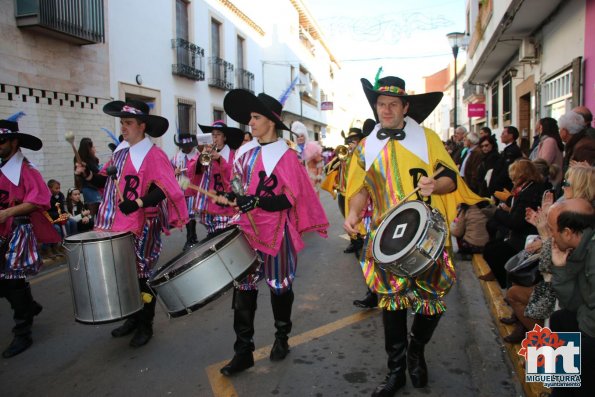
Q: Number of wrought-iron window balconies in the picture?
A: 3